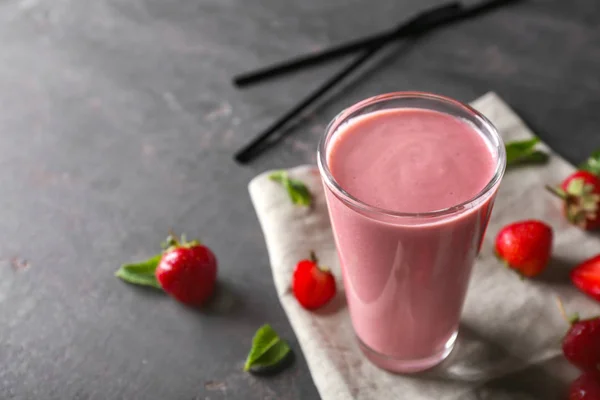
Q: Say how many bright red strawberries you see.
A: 7